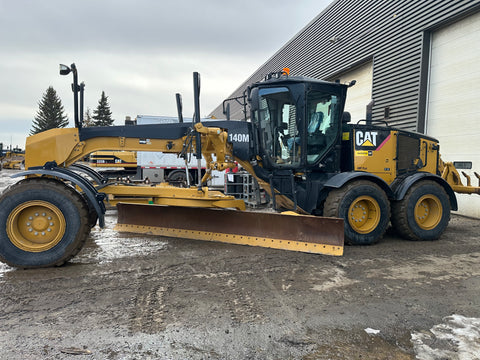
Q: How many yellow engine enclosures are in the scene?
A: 1